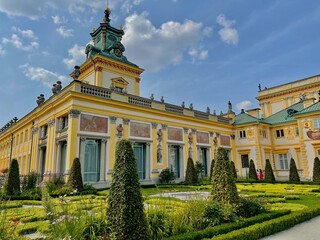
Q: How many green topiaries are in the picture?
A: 11